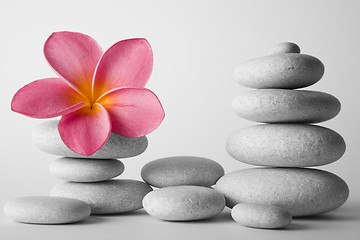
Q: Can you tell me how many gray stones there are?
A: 12